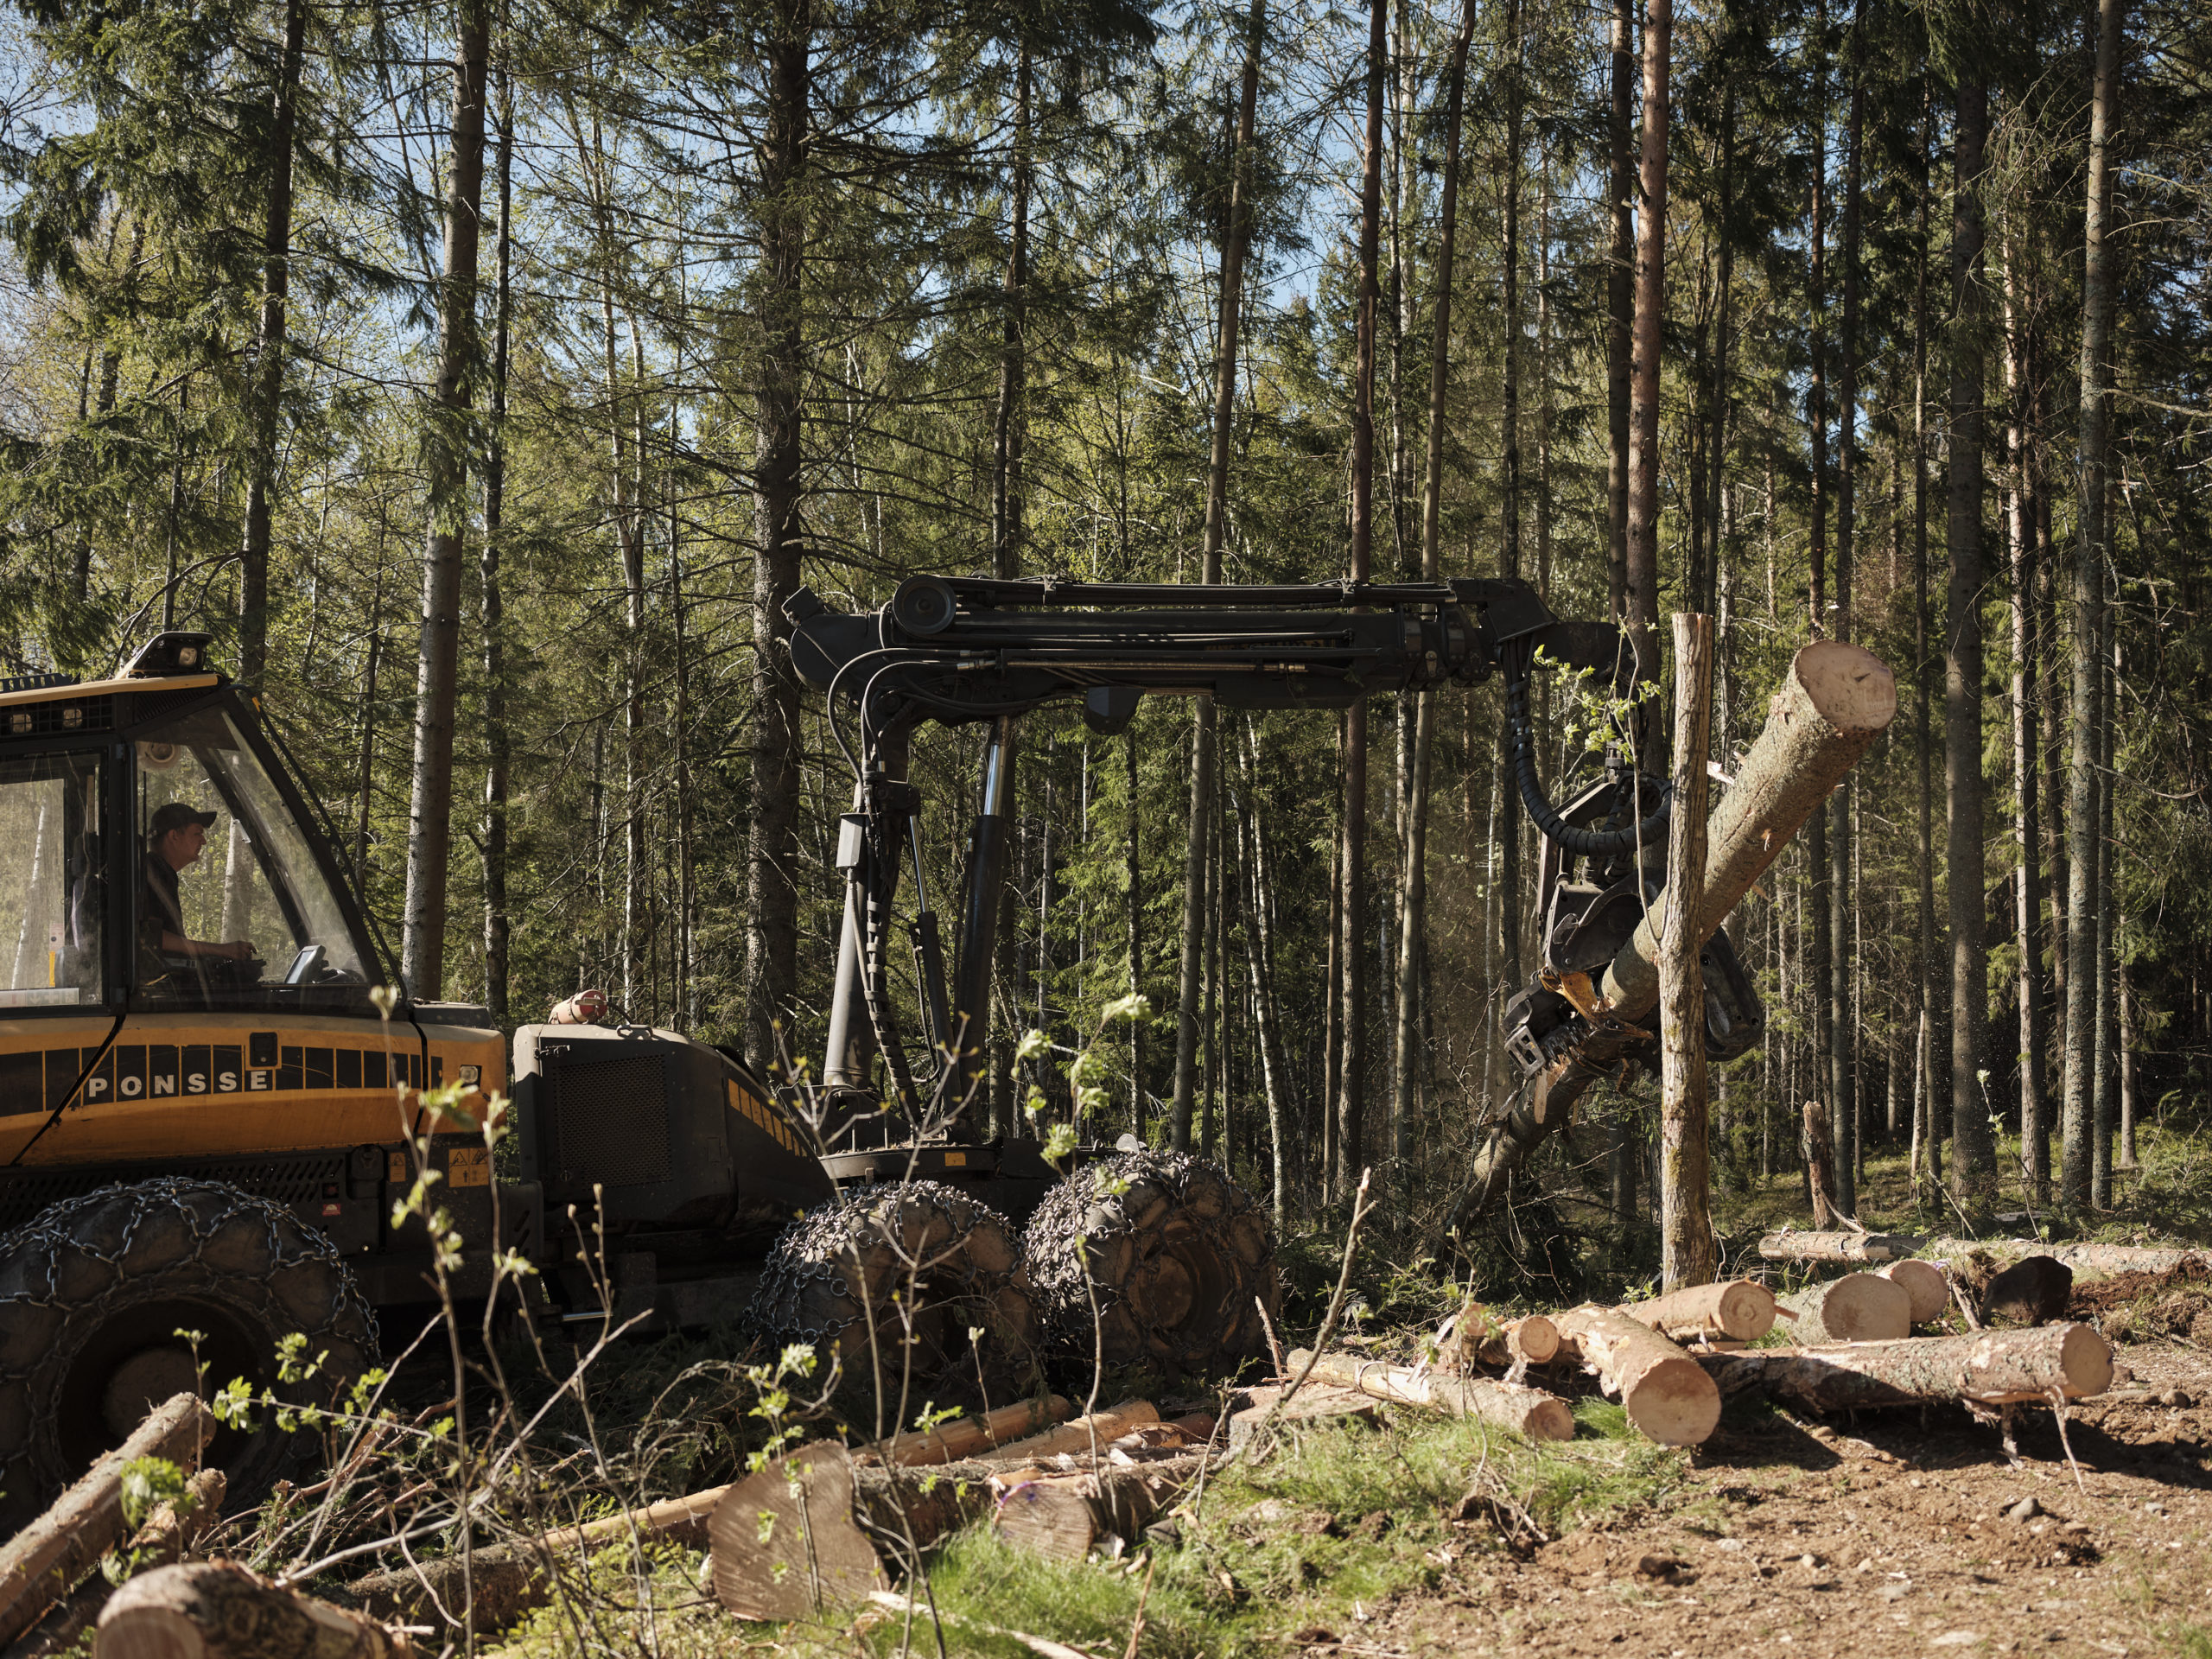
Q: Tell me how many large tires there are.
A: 3